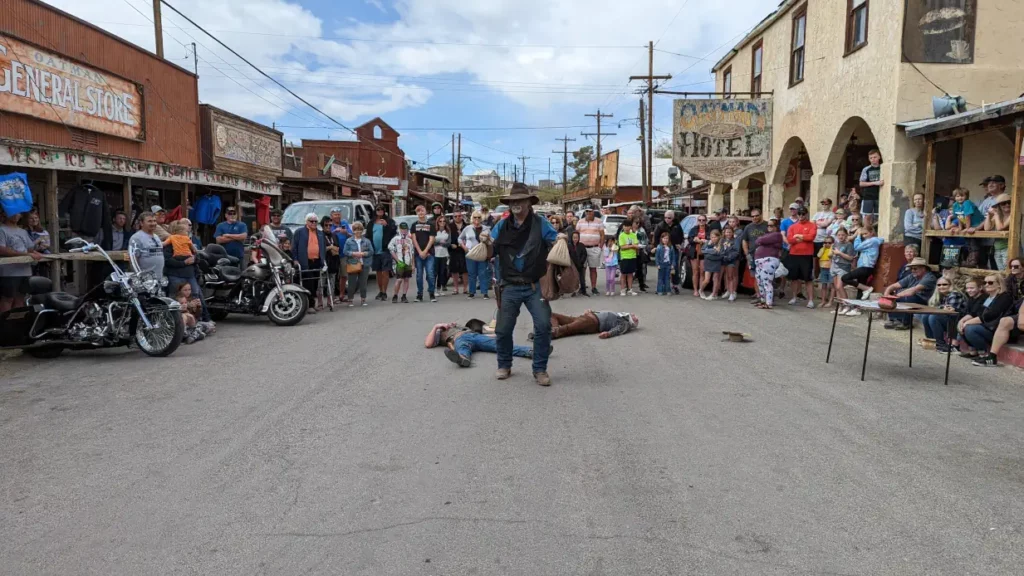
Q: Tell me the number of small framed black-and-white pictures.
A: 0